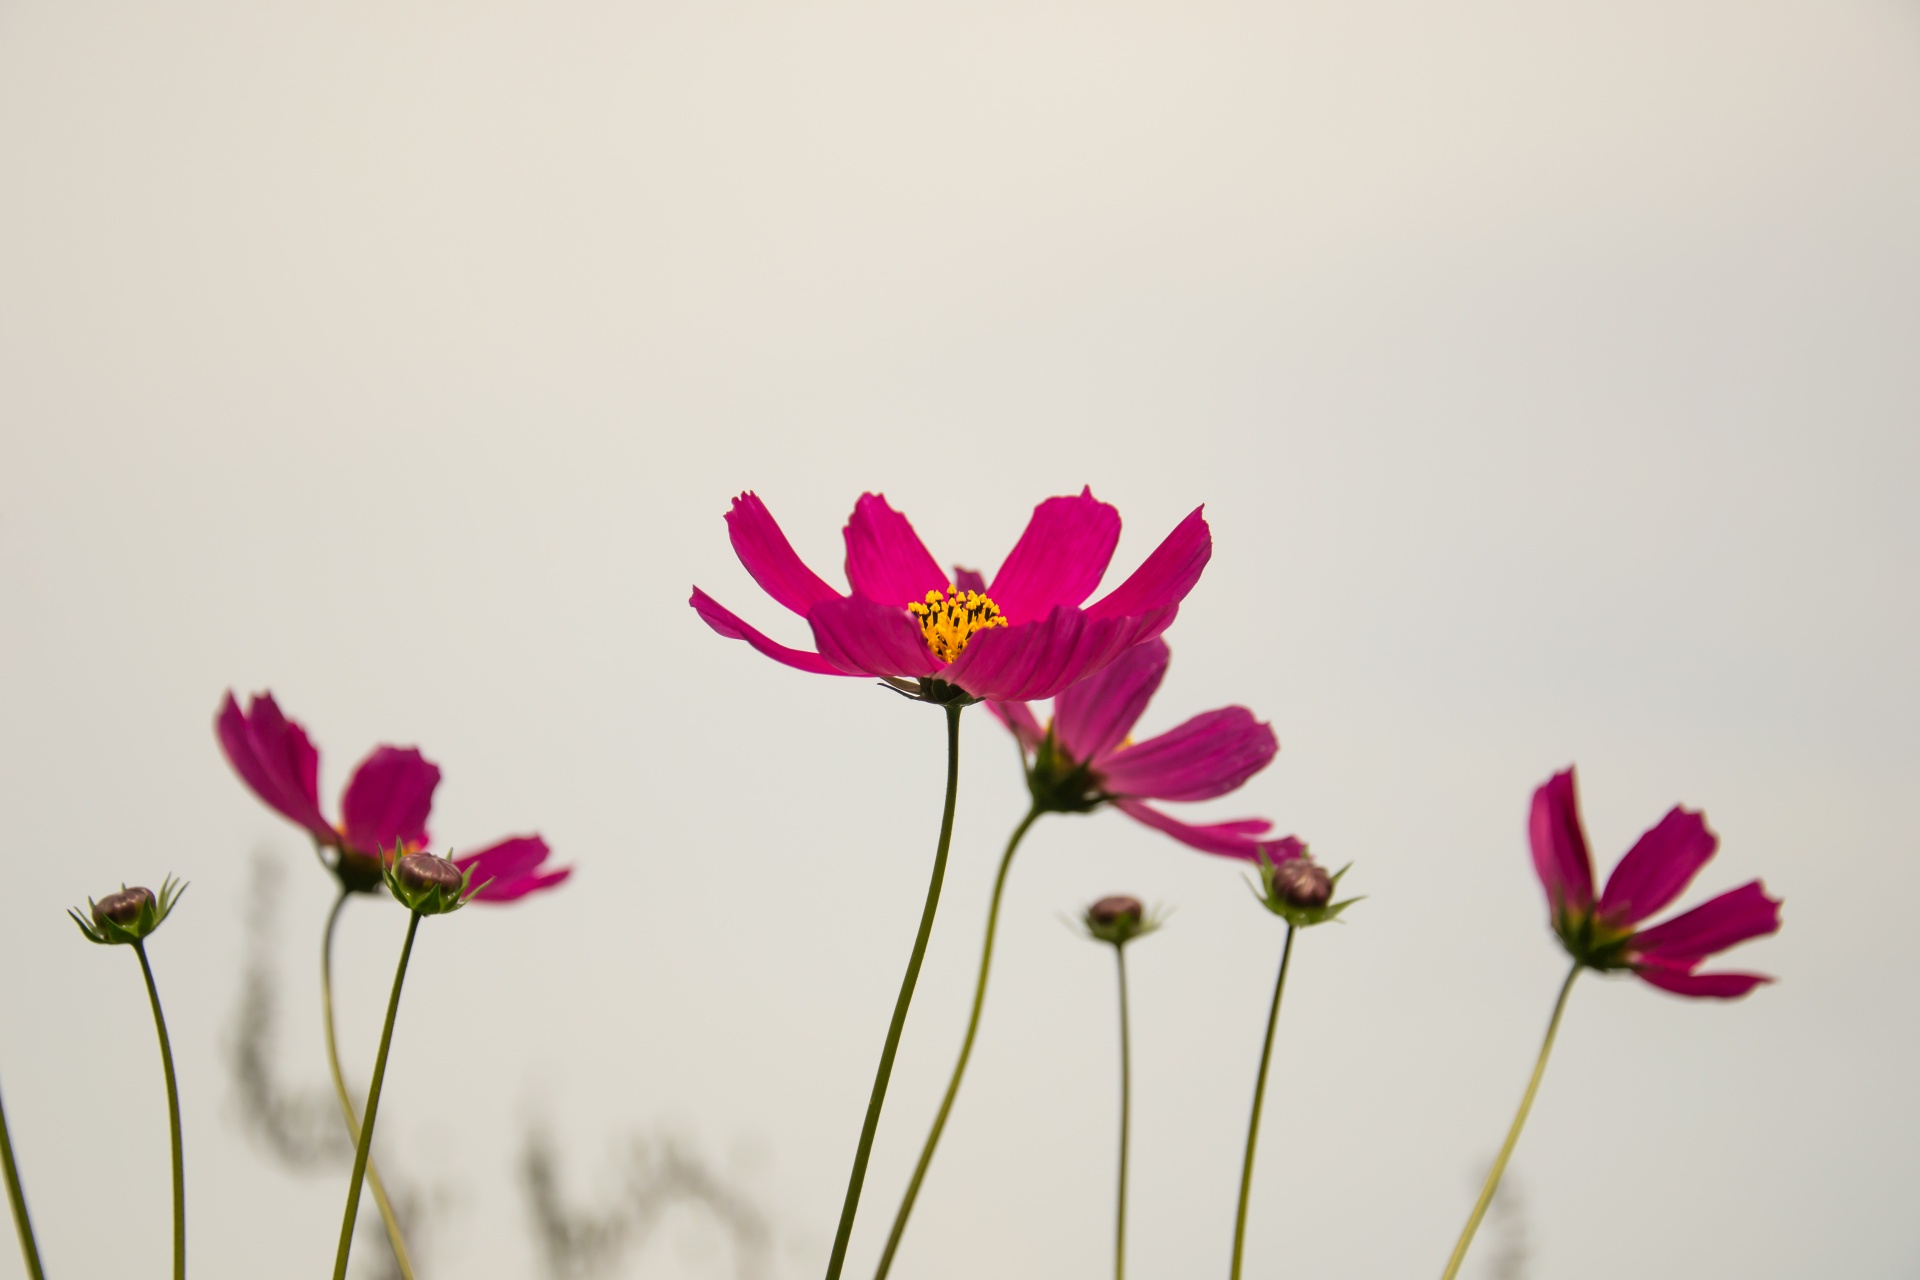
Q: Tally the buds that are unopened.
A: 4